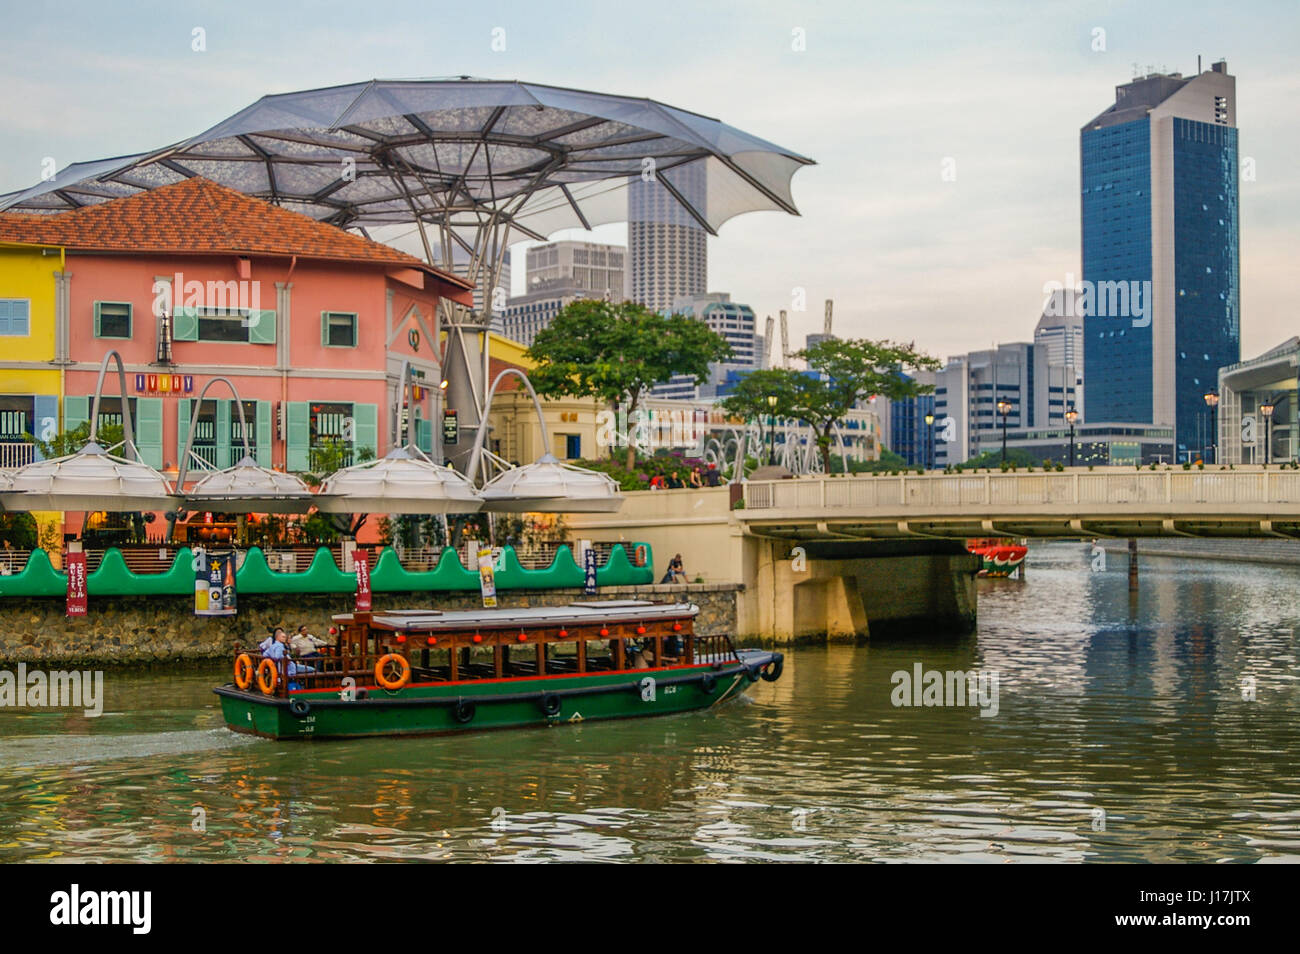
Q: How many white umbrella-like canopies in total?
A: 4